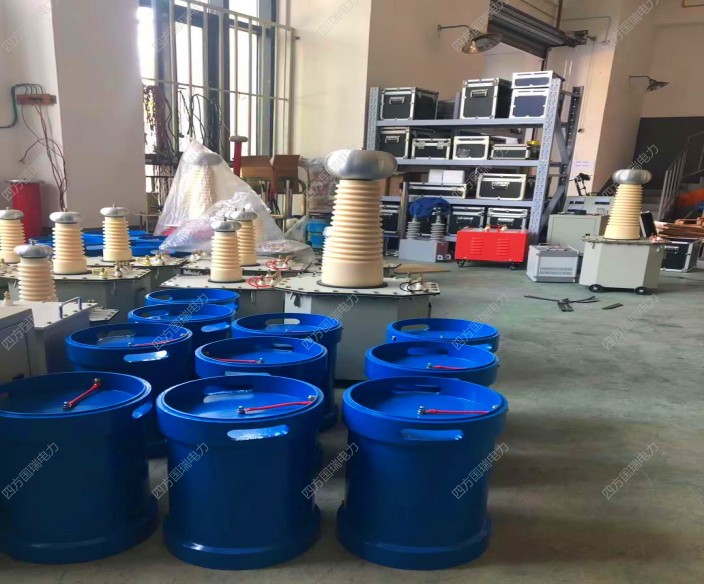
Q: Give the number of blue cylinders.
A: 10